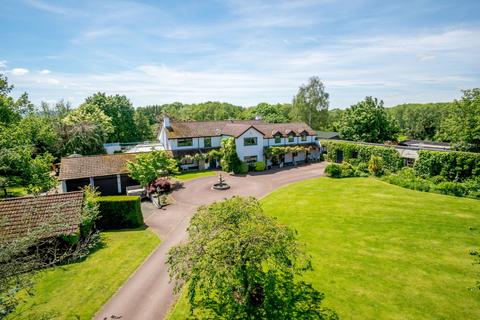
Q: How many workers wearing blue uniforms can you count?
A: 0